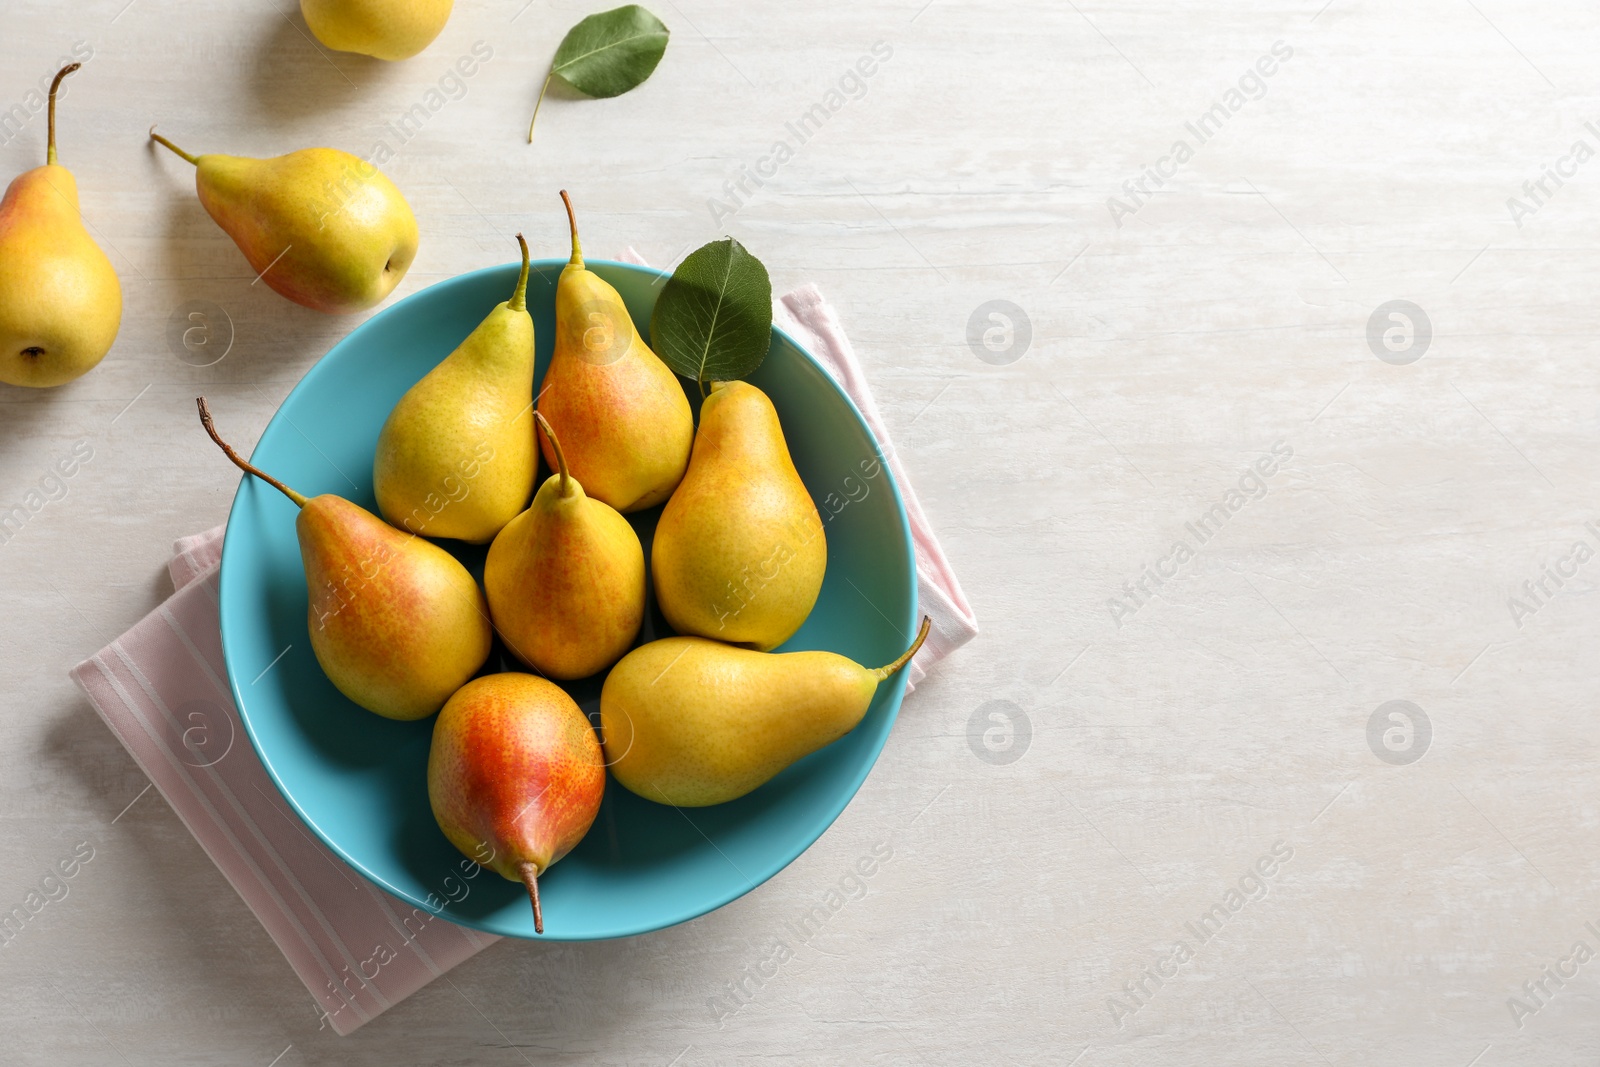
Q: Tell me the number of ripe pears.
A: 10